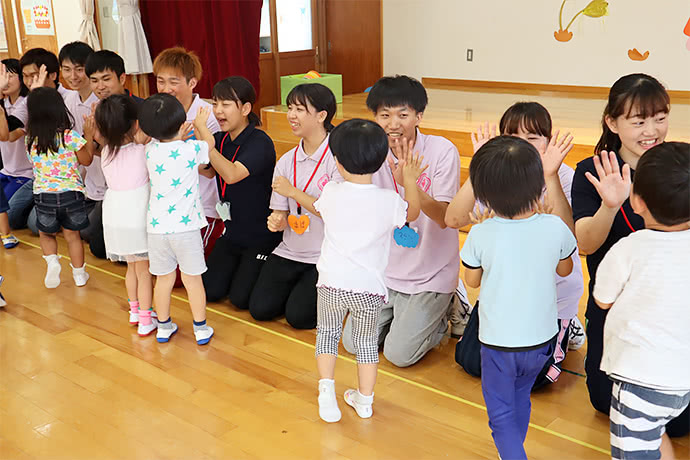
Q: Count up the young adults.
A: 10